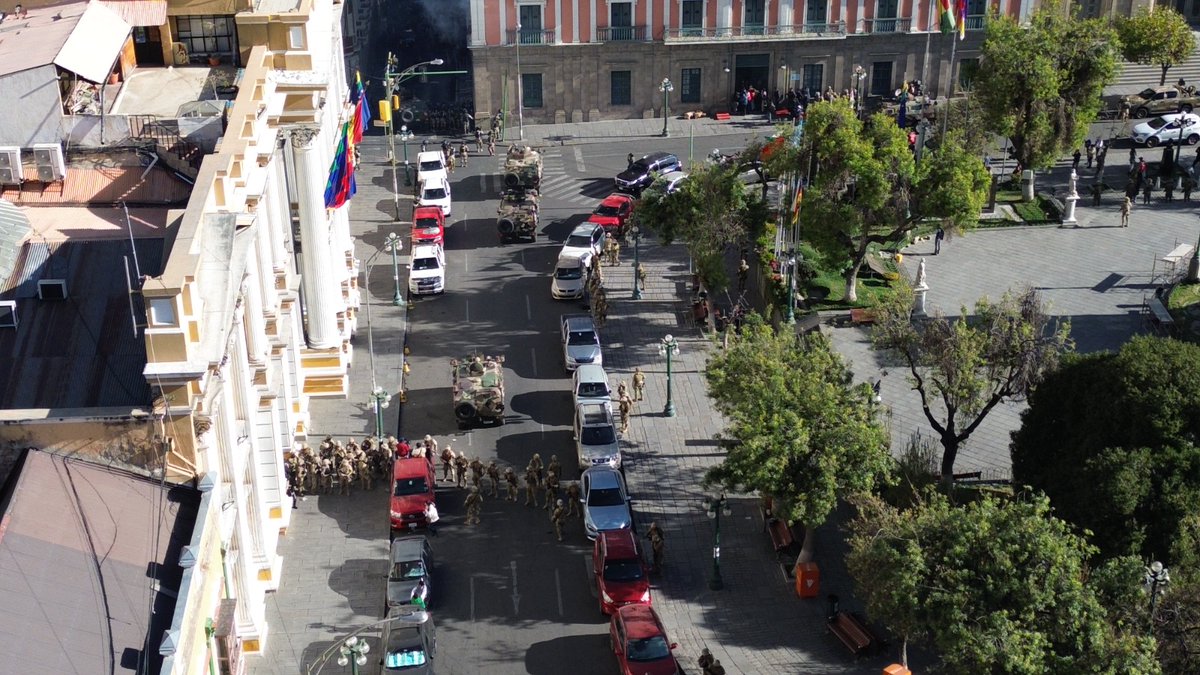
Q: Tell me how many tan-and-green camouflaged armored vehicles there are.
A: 3